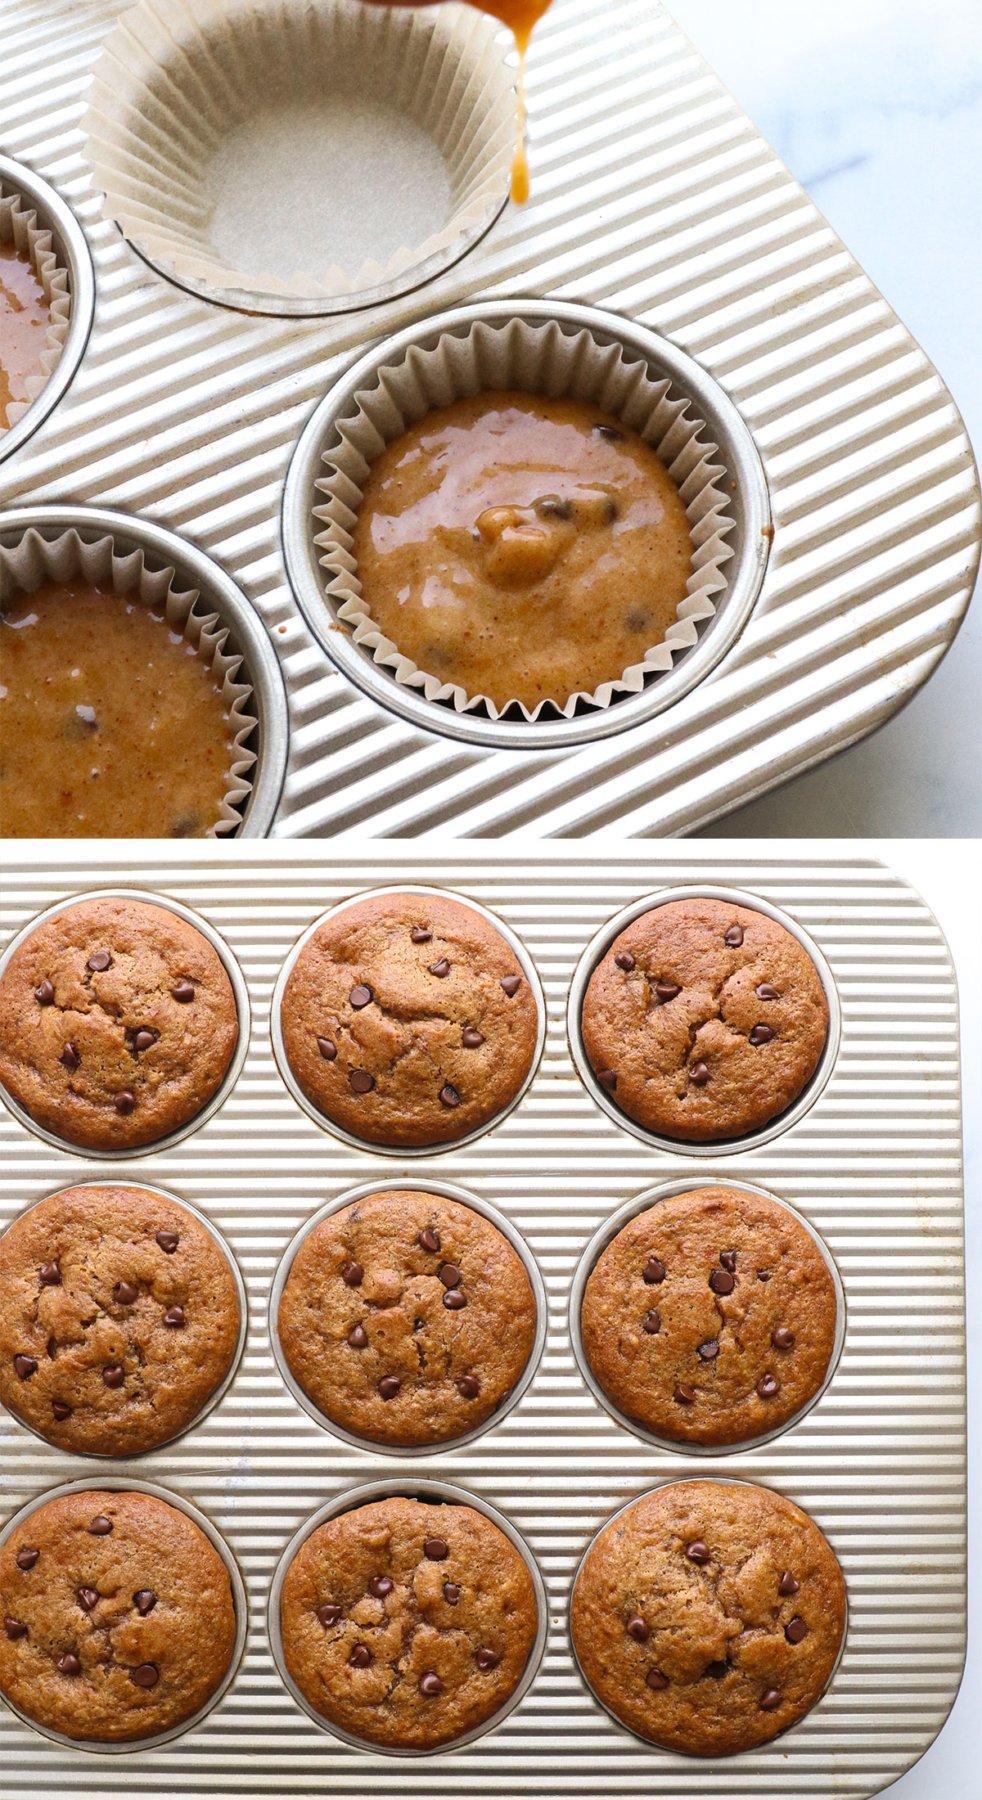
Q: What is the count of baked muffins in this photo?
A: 9